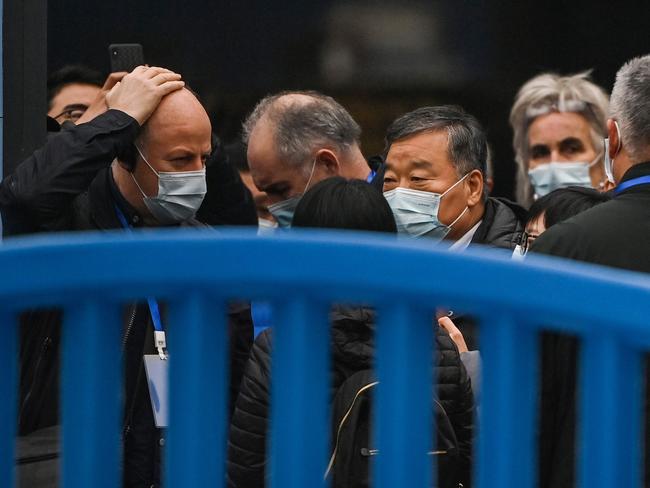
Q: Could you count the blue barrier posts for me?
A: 7